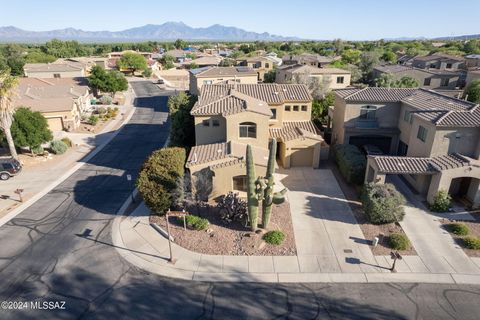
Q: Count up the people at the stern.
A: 0